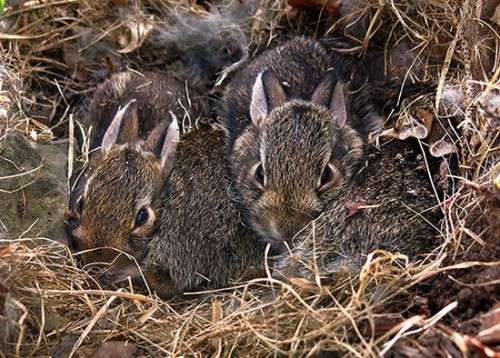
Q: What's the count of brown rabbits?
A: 2